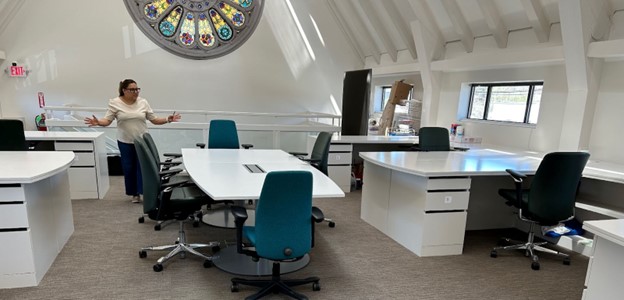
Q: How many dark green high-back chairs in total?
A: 6